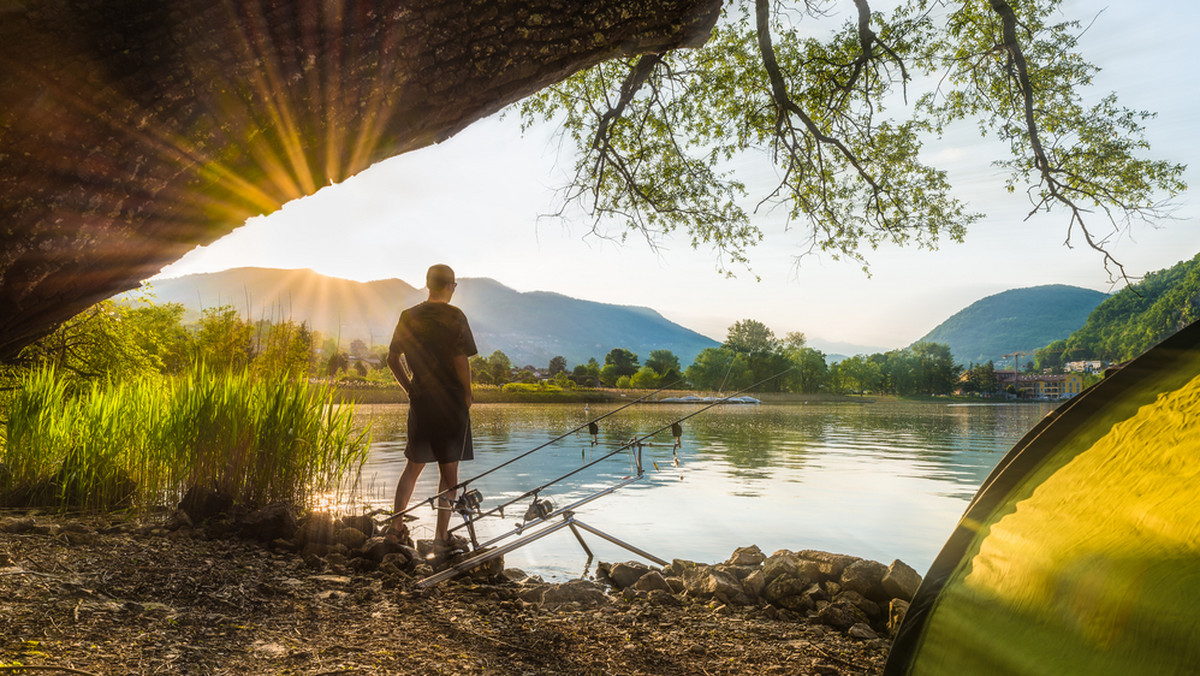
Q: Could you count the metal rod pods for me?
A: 1